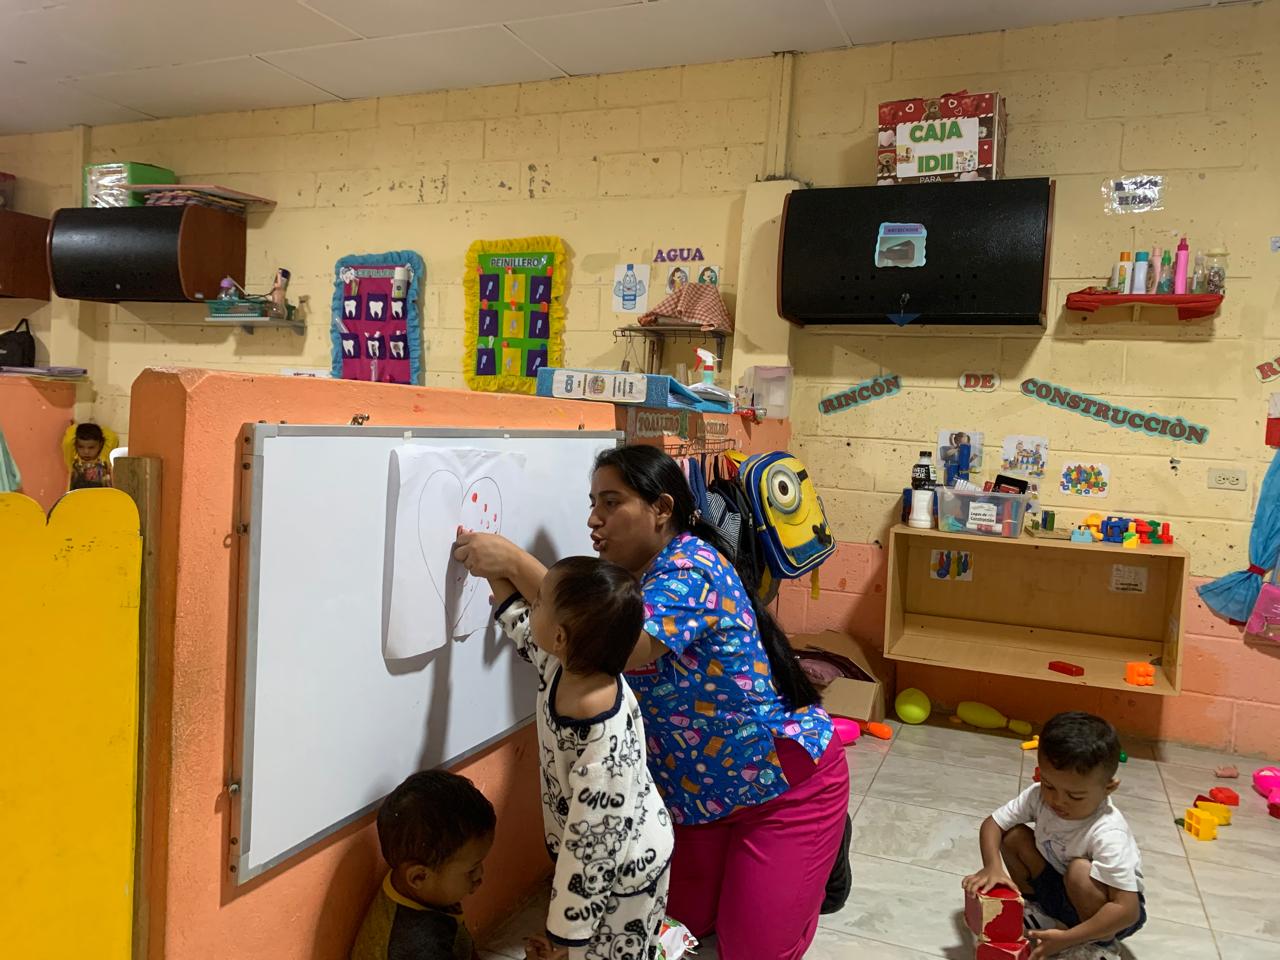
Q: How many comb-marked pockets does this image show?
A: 9